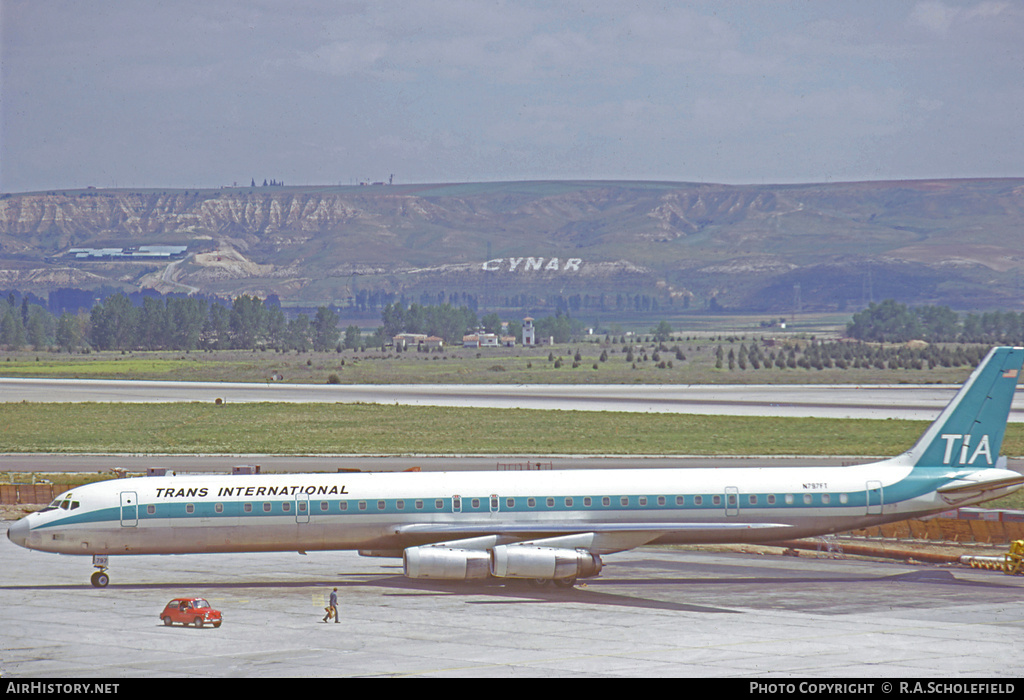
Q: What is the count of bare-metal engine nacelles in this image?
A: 2